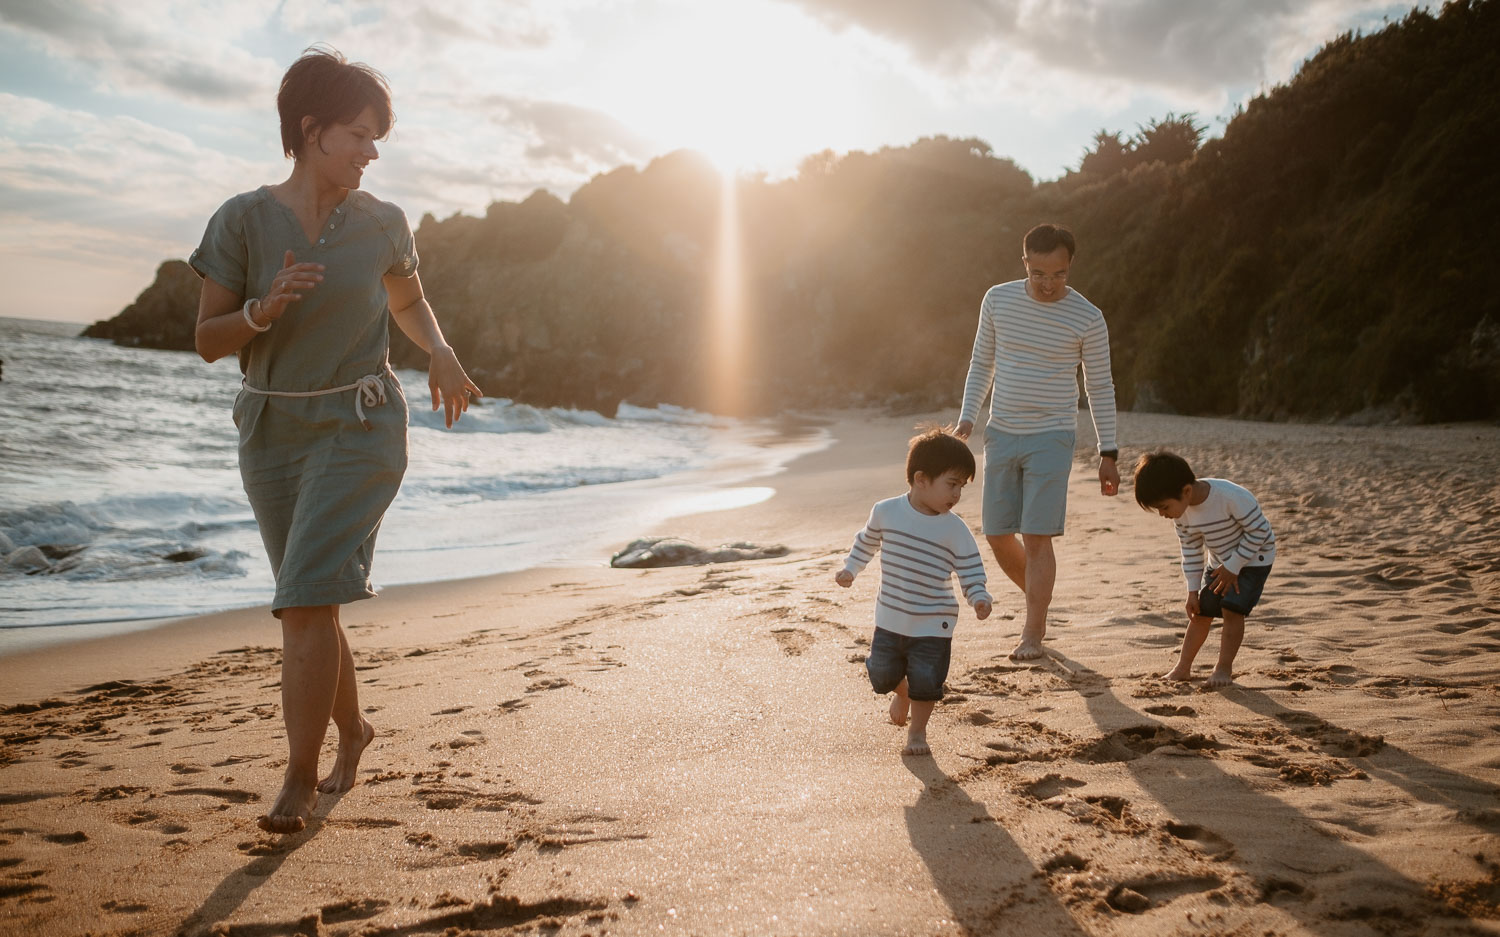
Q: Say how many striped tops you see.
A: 3